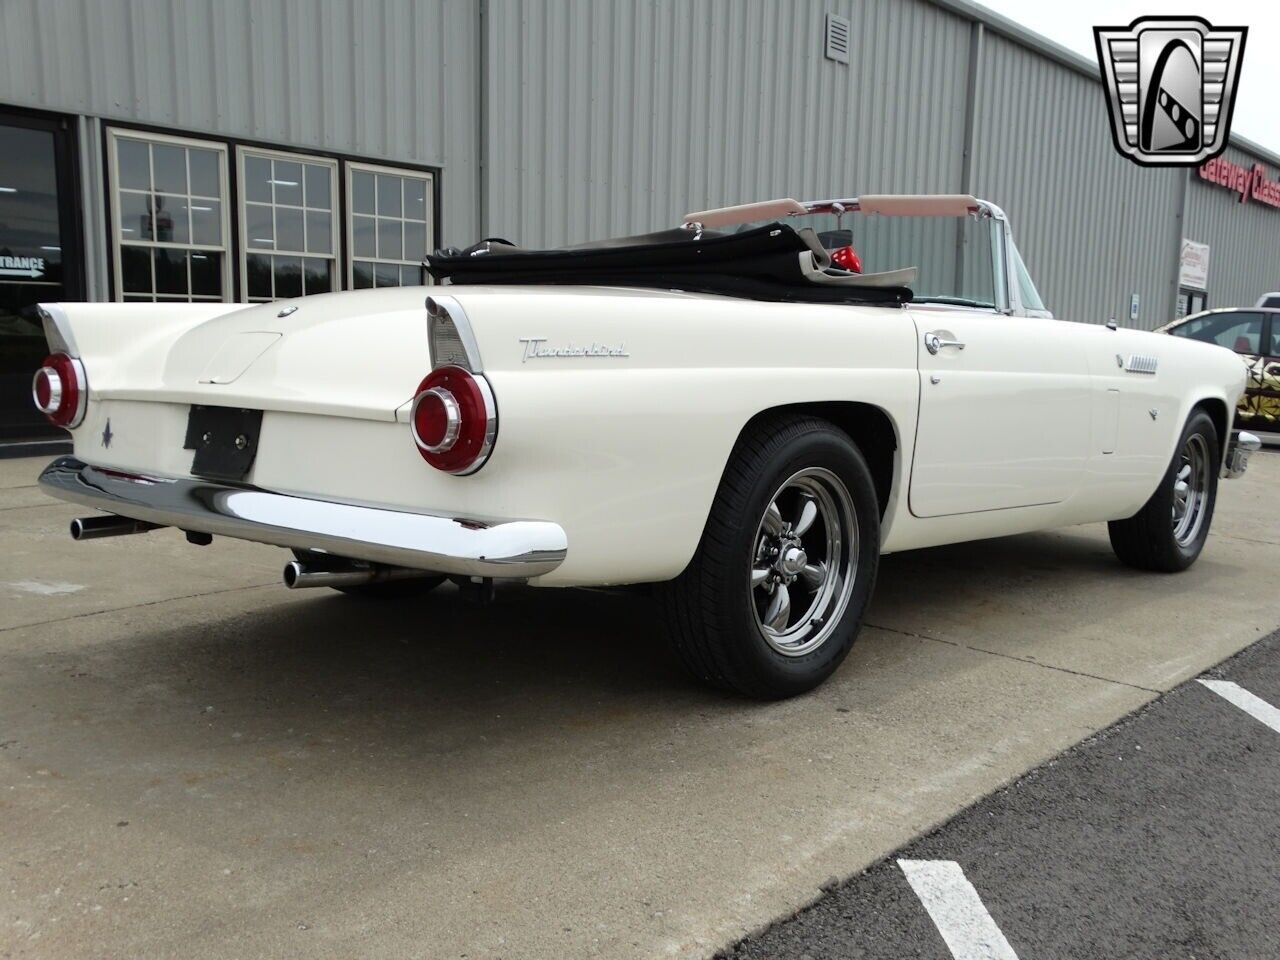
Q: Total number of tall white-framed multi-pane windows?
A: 3